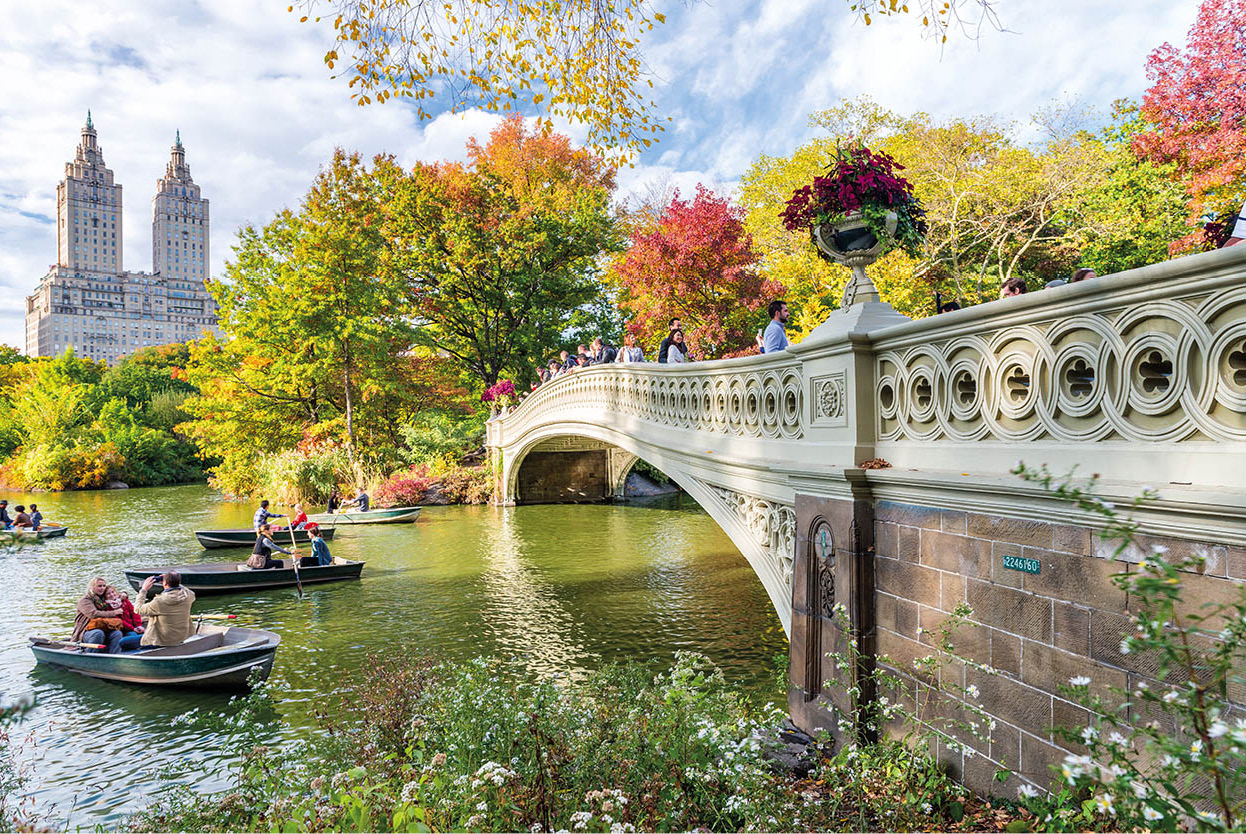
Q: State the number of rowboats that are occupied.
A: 5